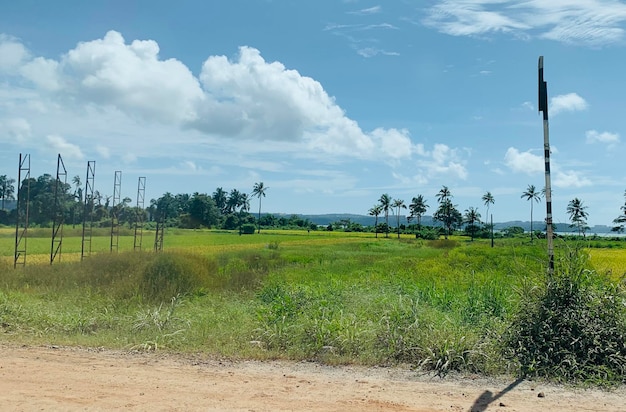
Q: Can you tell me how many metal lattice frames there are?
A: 6